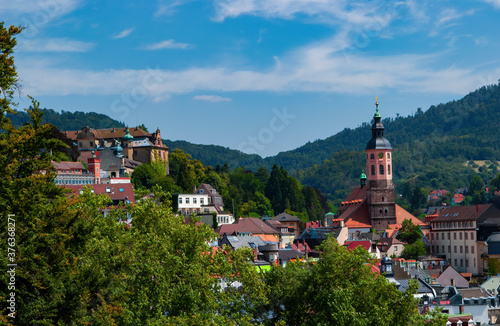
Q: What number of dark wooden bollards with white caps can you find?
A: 0